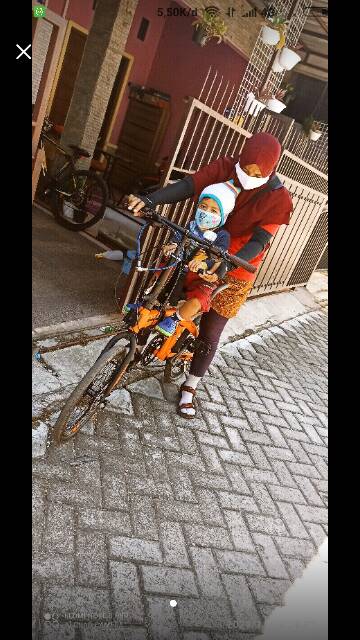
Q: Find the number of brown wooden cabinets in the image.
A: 1